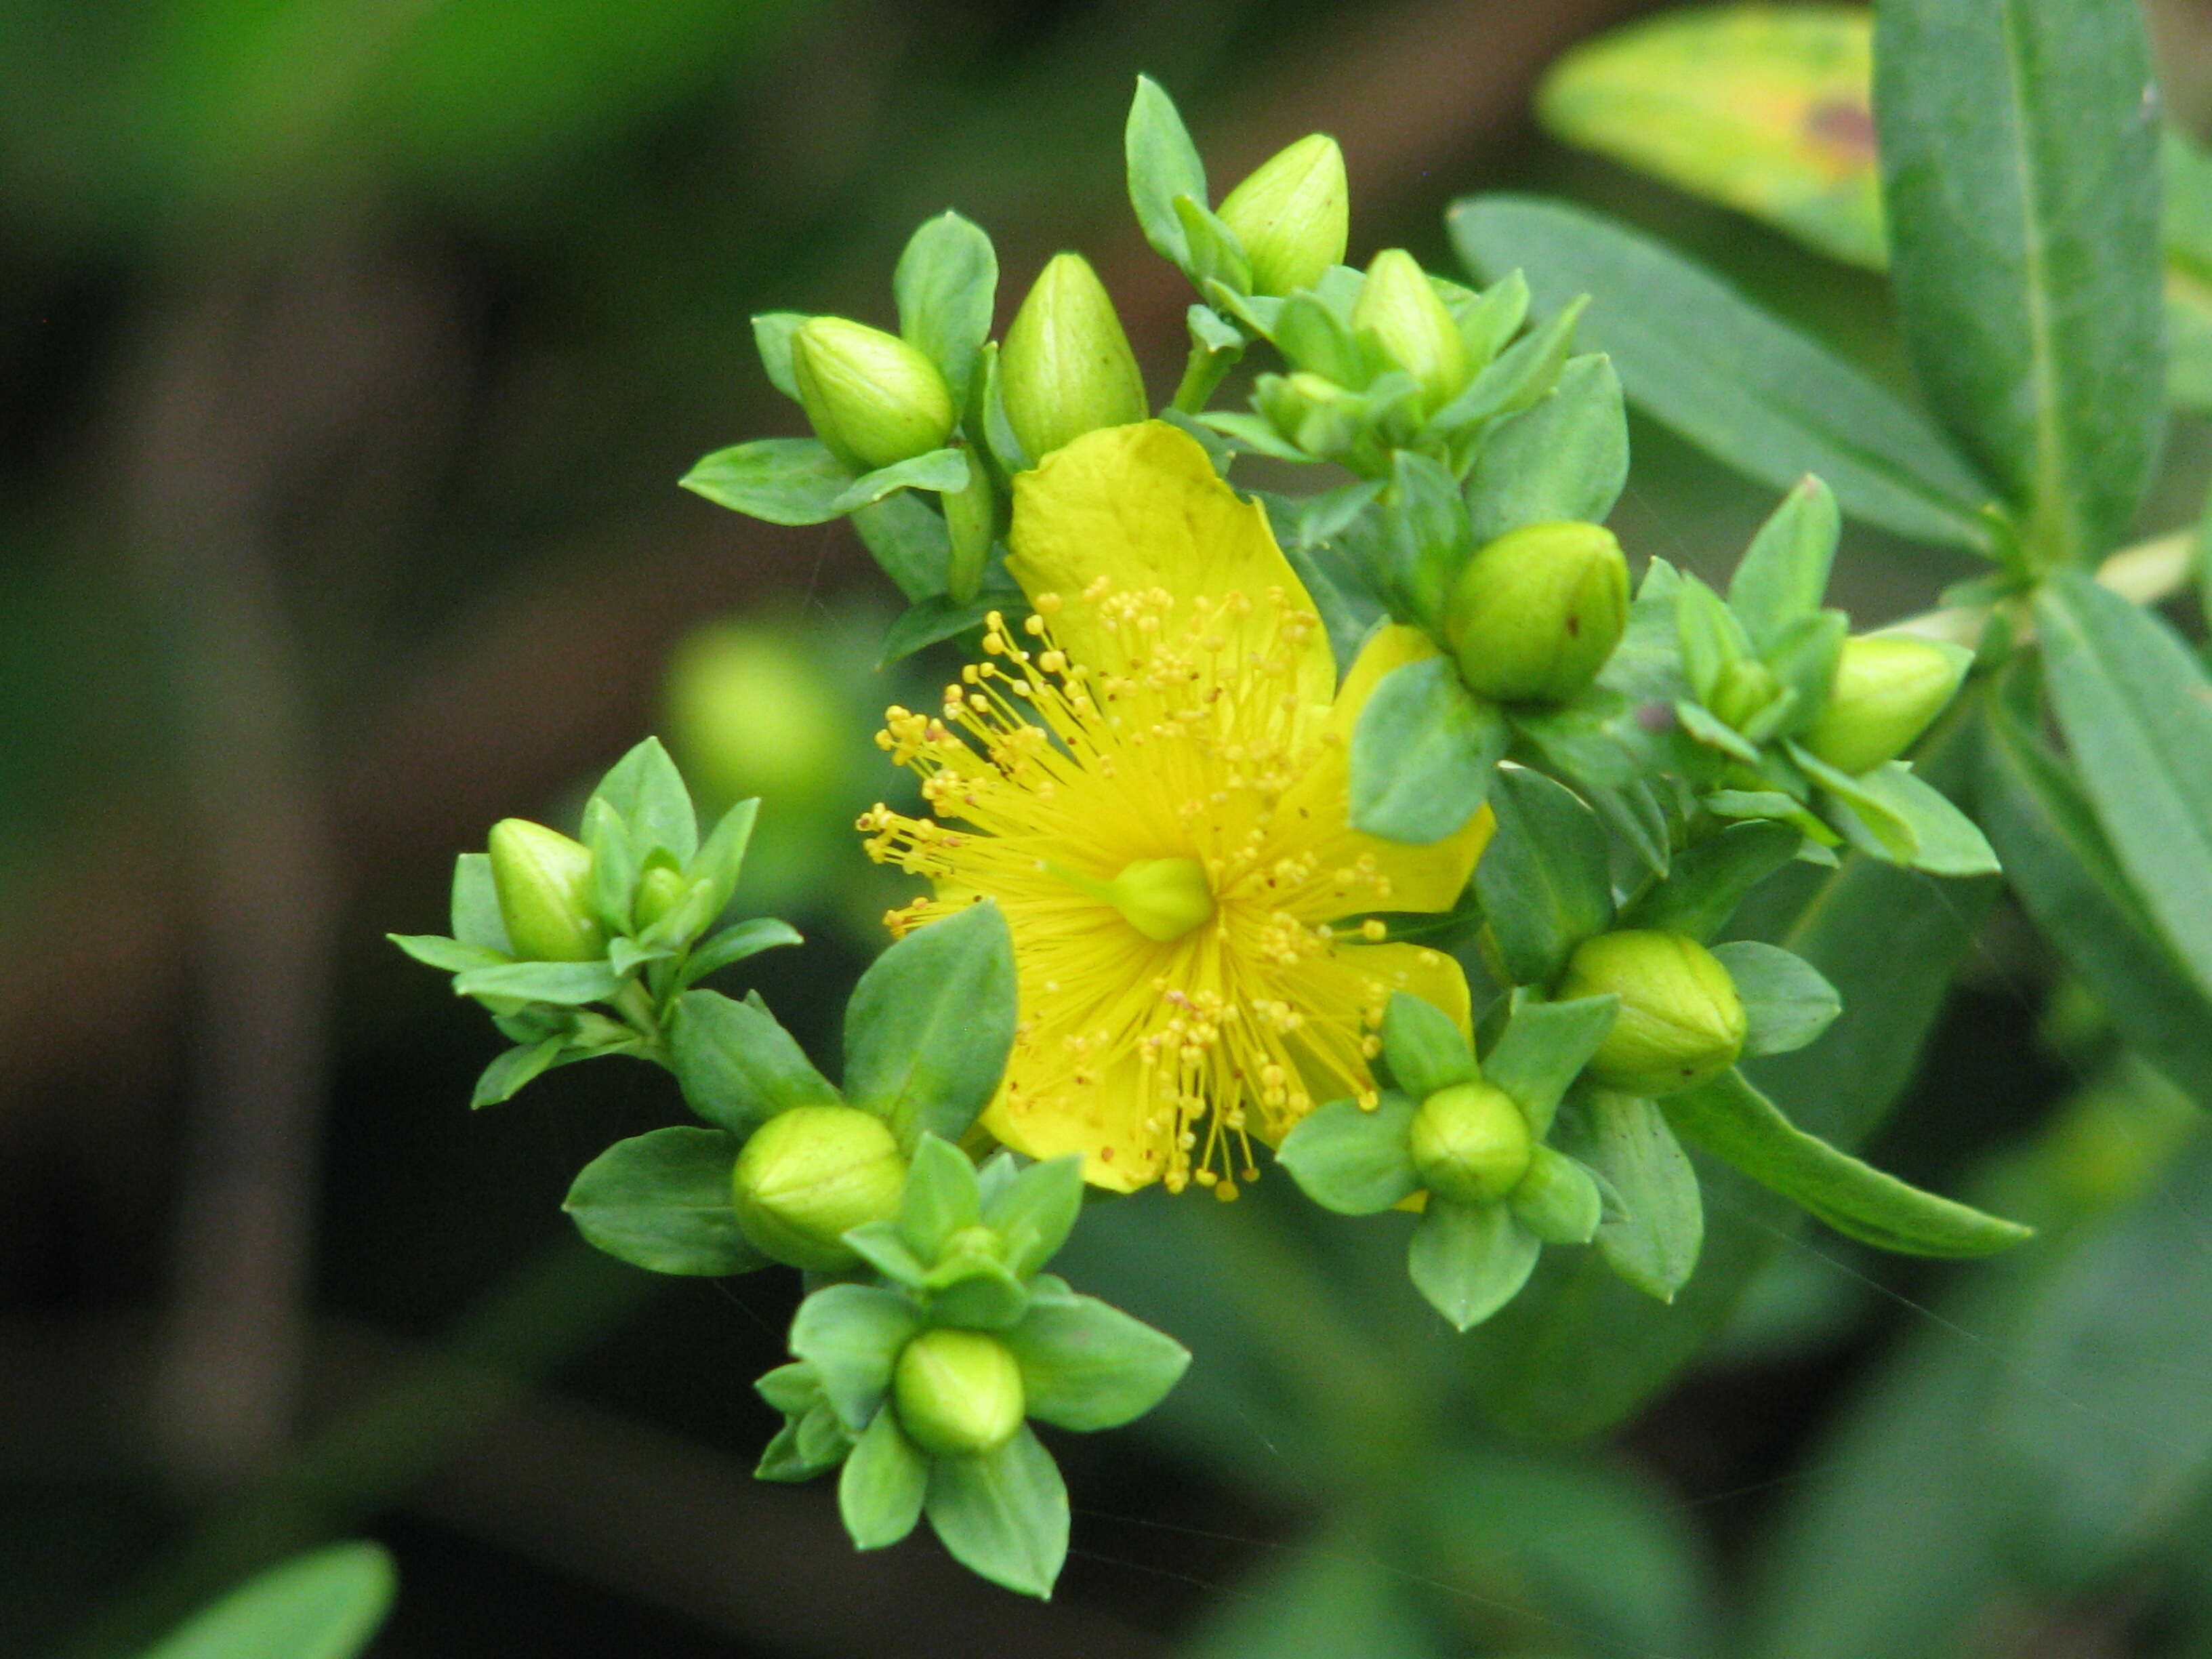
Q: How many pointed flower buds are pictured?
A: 11